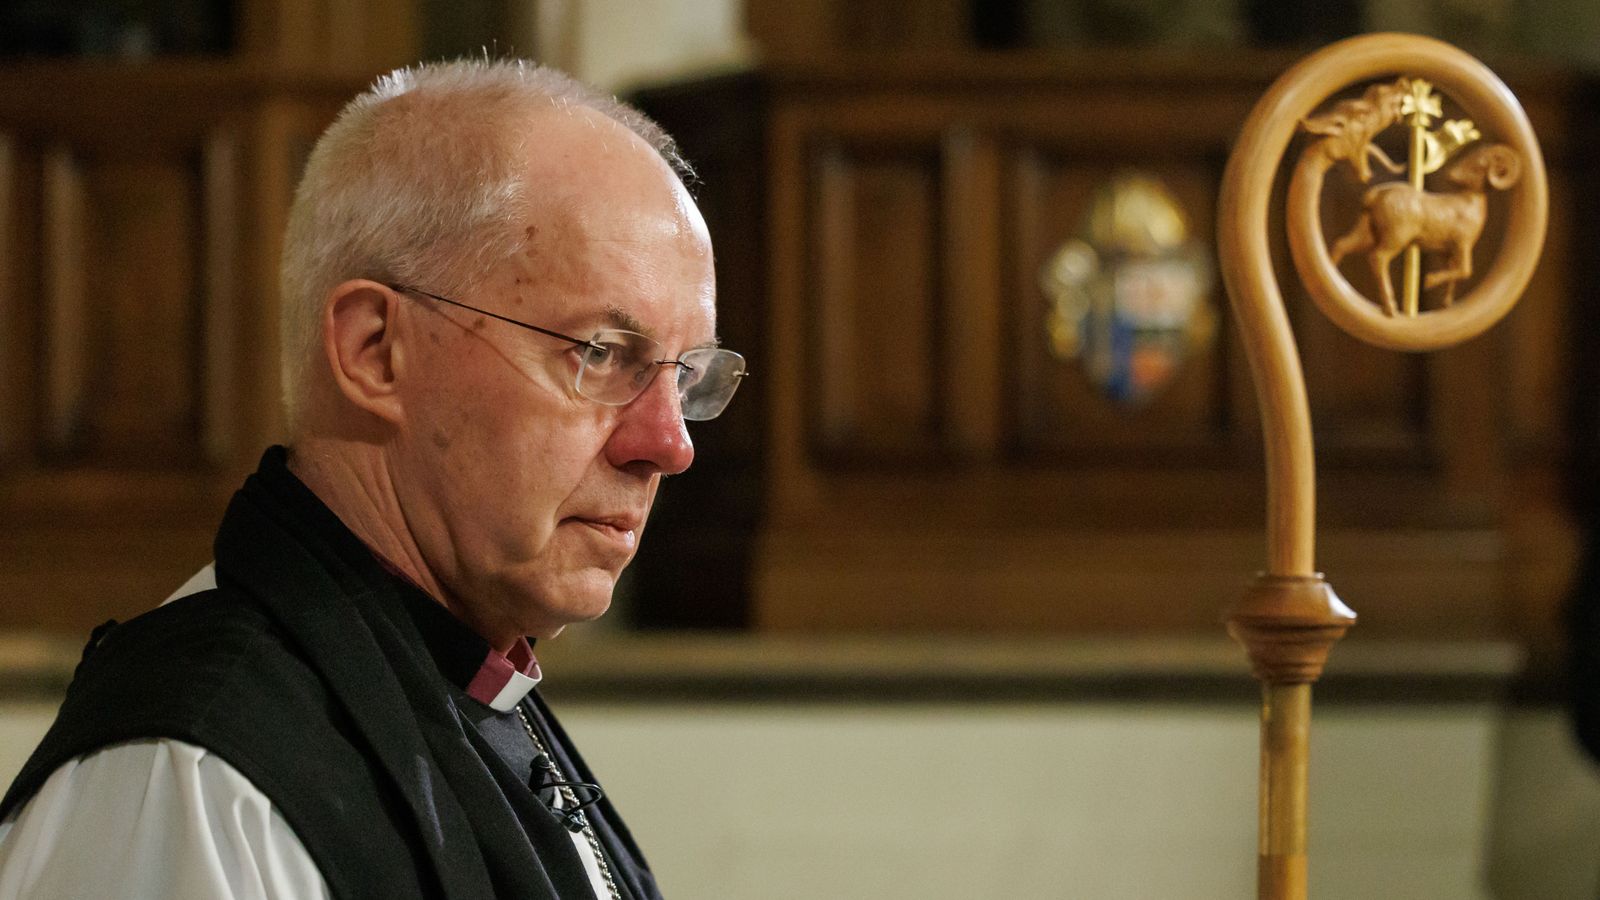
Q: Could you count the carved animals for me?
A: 2